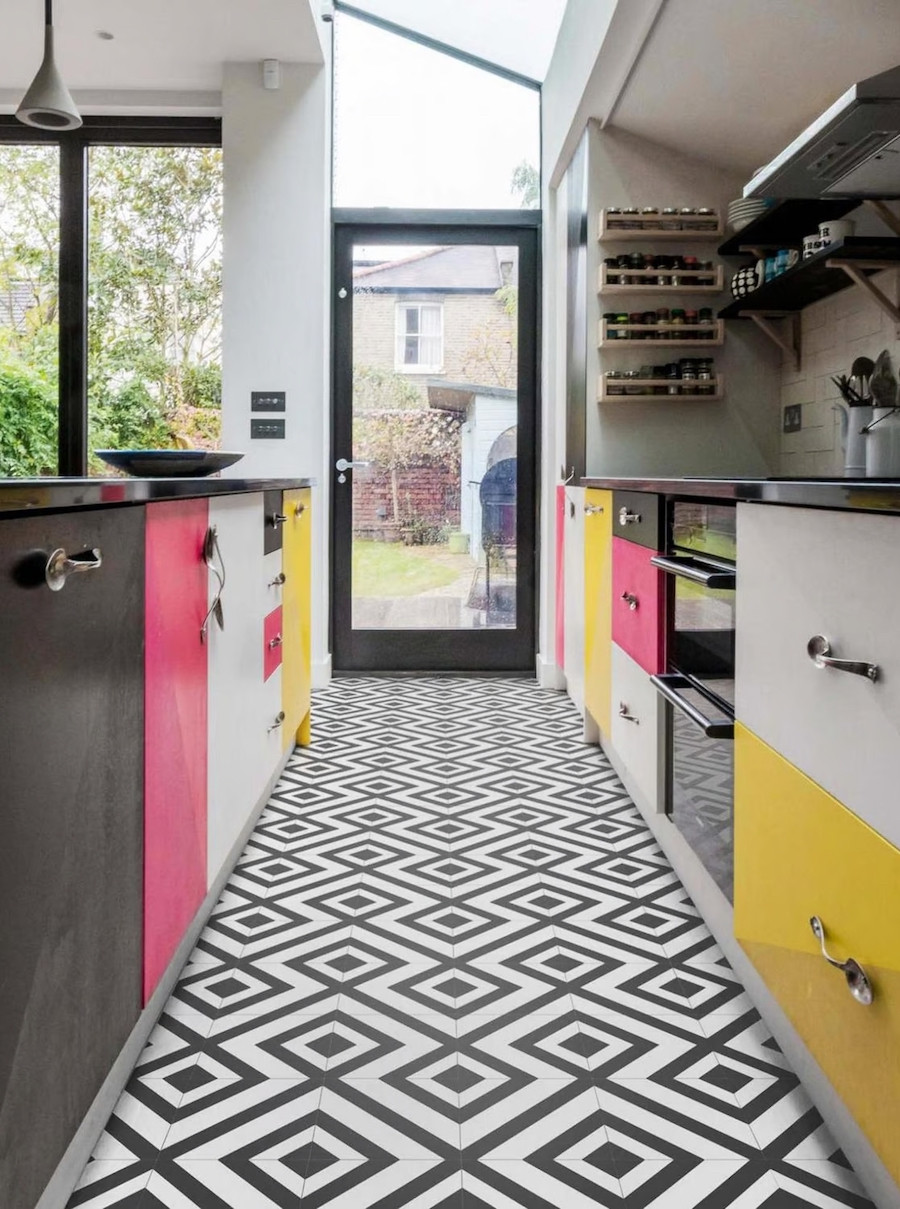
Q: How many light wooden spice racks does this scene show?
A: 4